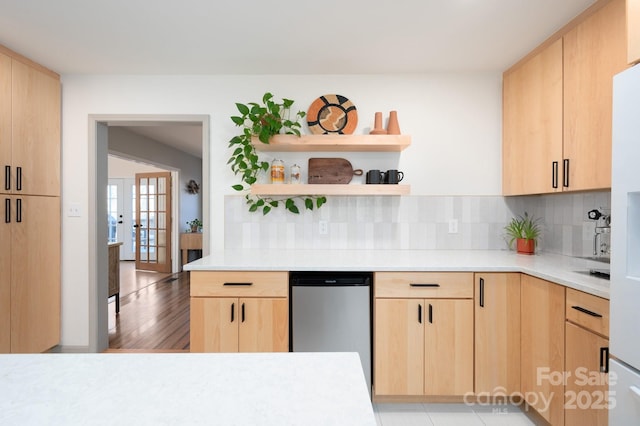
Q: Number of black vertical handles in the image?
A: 12